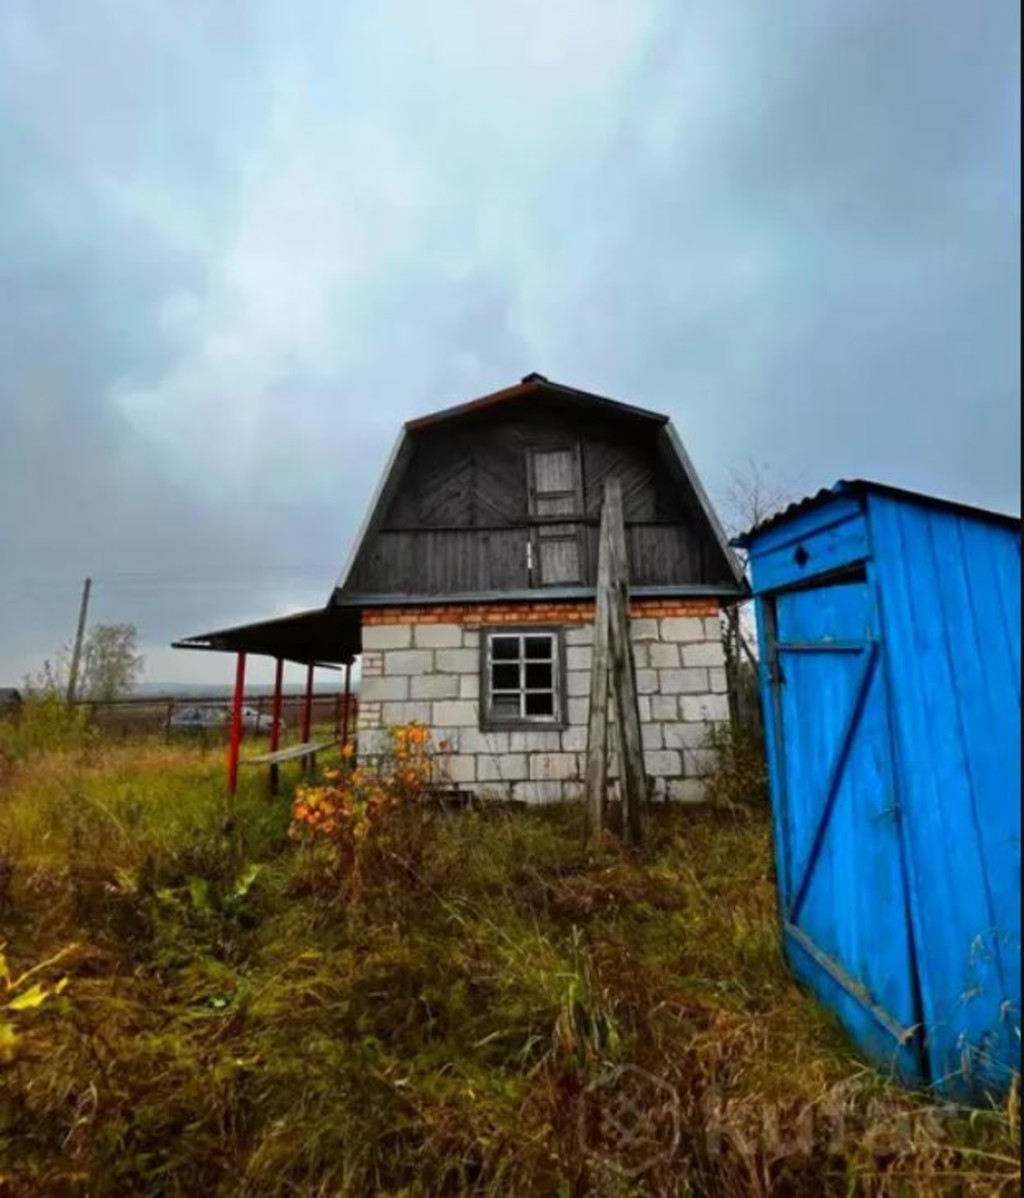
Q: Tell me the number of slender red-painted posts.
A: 4